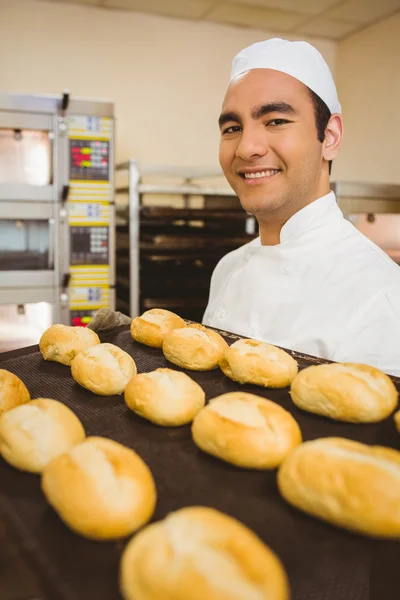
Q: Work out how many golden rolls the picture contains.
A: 14